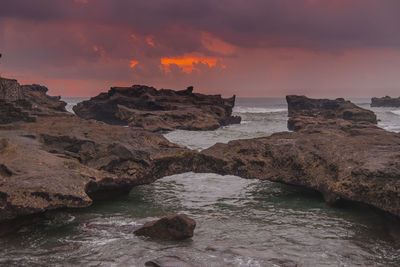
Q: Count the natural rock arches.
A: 1